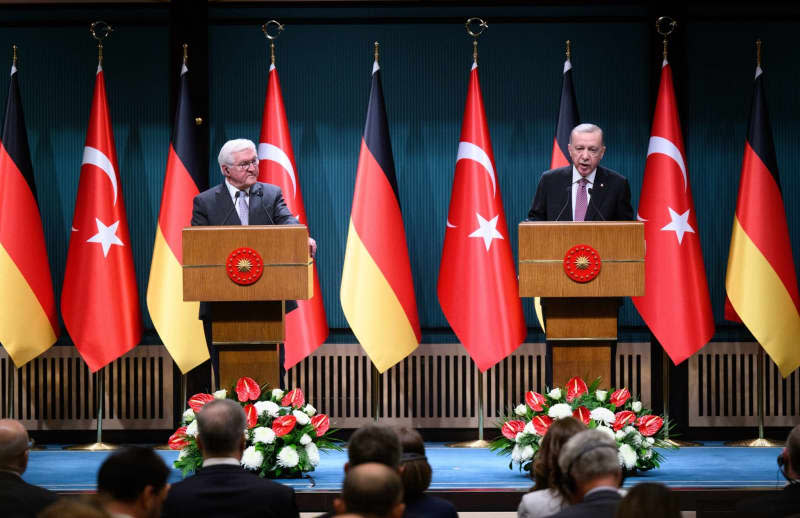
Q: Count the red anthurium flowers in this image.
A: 15